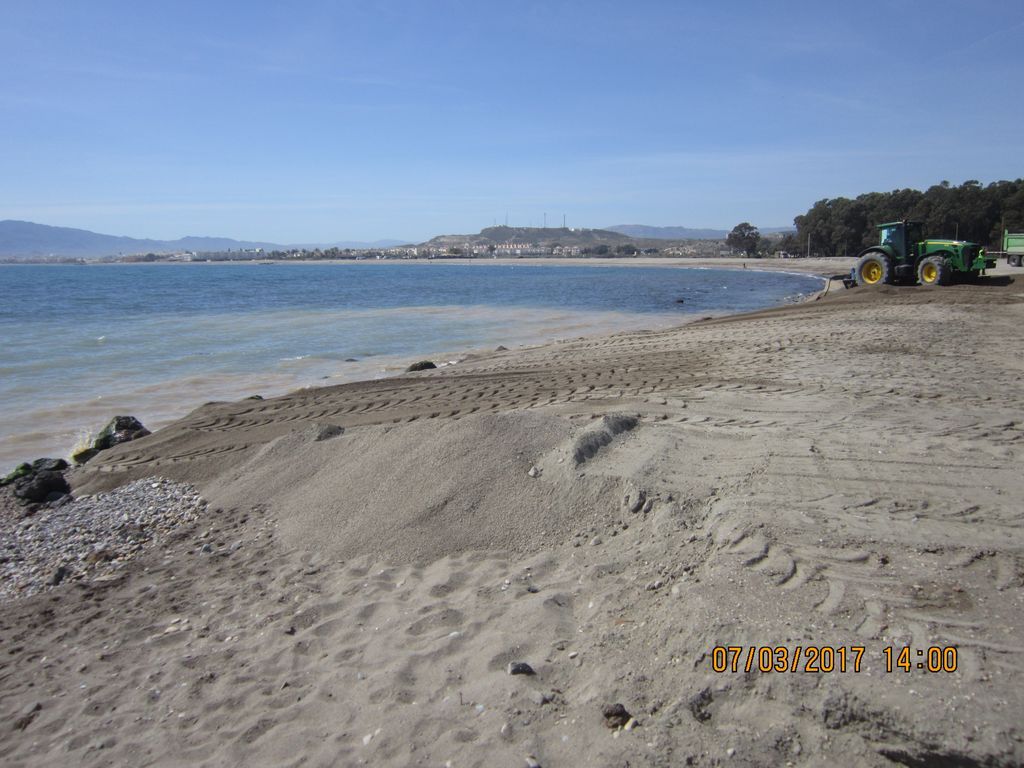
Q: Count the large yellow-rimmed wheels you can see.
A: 2